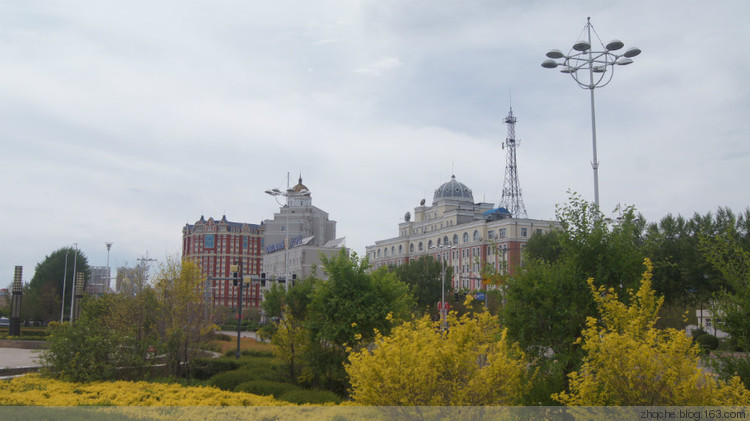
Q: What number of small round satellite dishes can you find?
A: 2